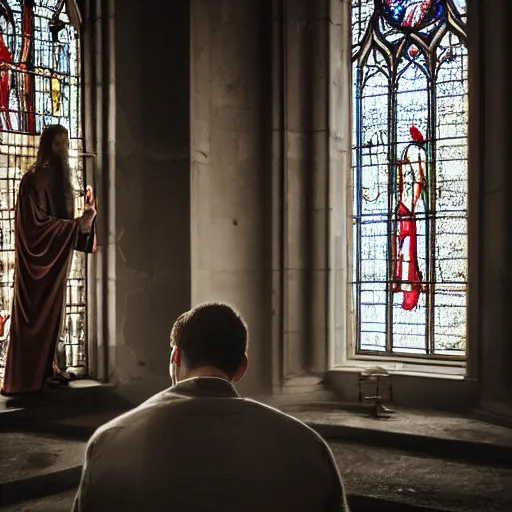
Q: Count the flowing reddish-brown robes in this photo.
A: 1